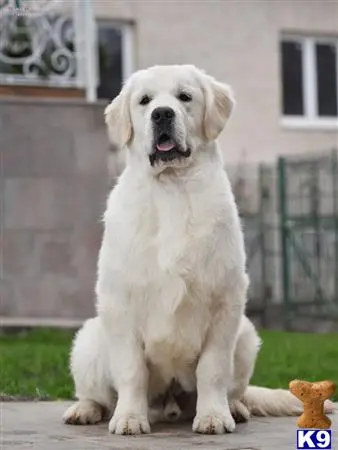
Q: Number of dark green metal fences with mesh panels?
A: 1